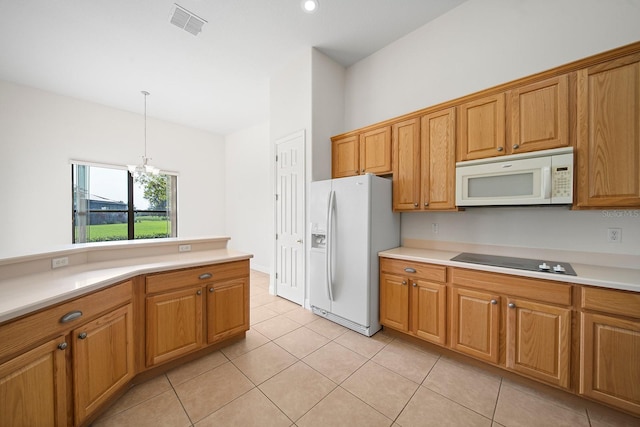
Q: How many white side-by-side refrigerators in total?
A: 1